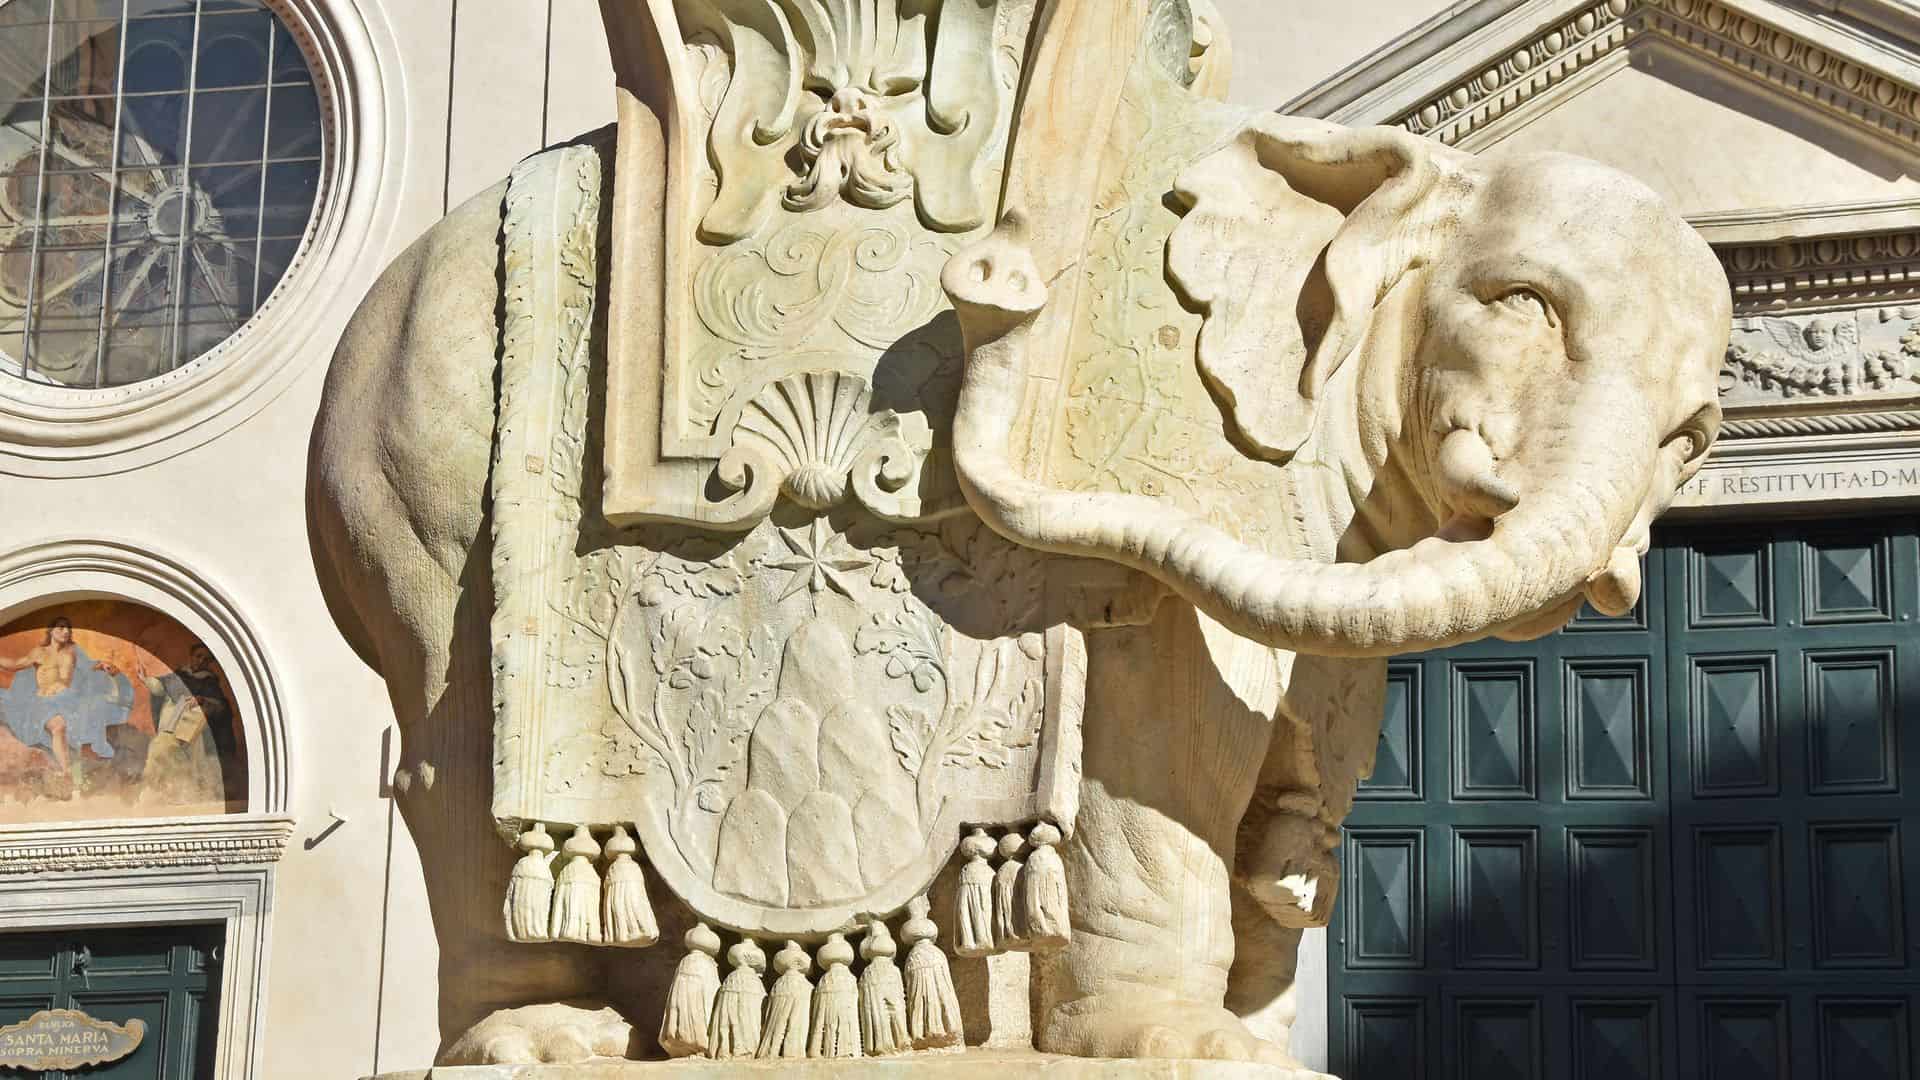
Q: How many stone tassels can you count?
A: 12